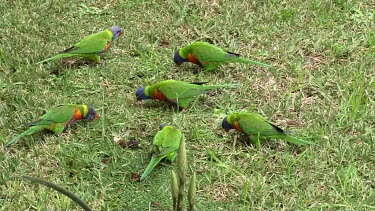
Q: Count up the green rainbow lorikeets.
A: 6